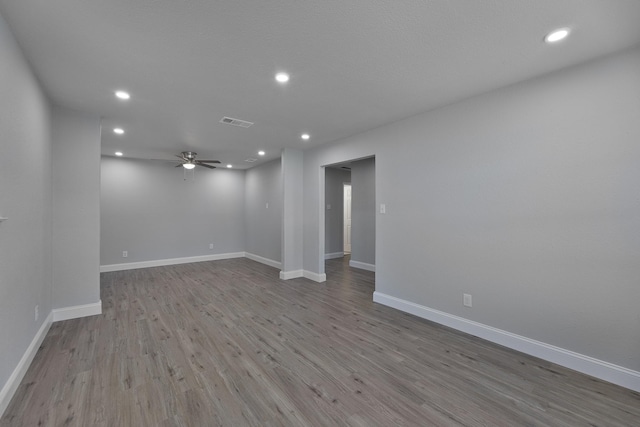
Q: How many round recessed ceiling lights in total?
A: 8